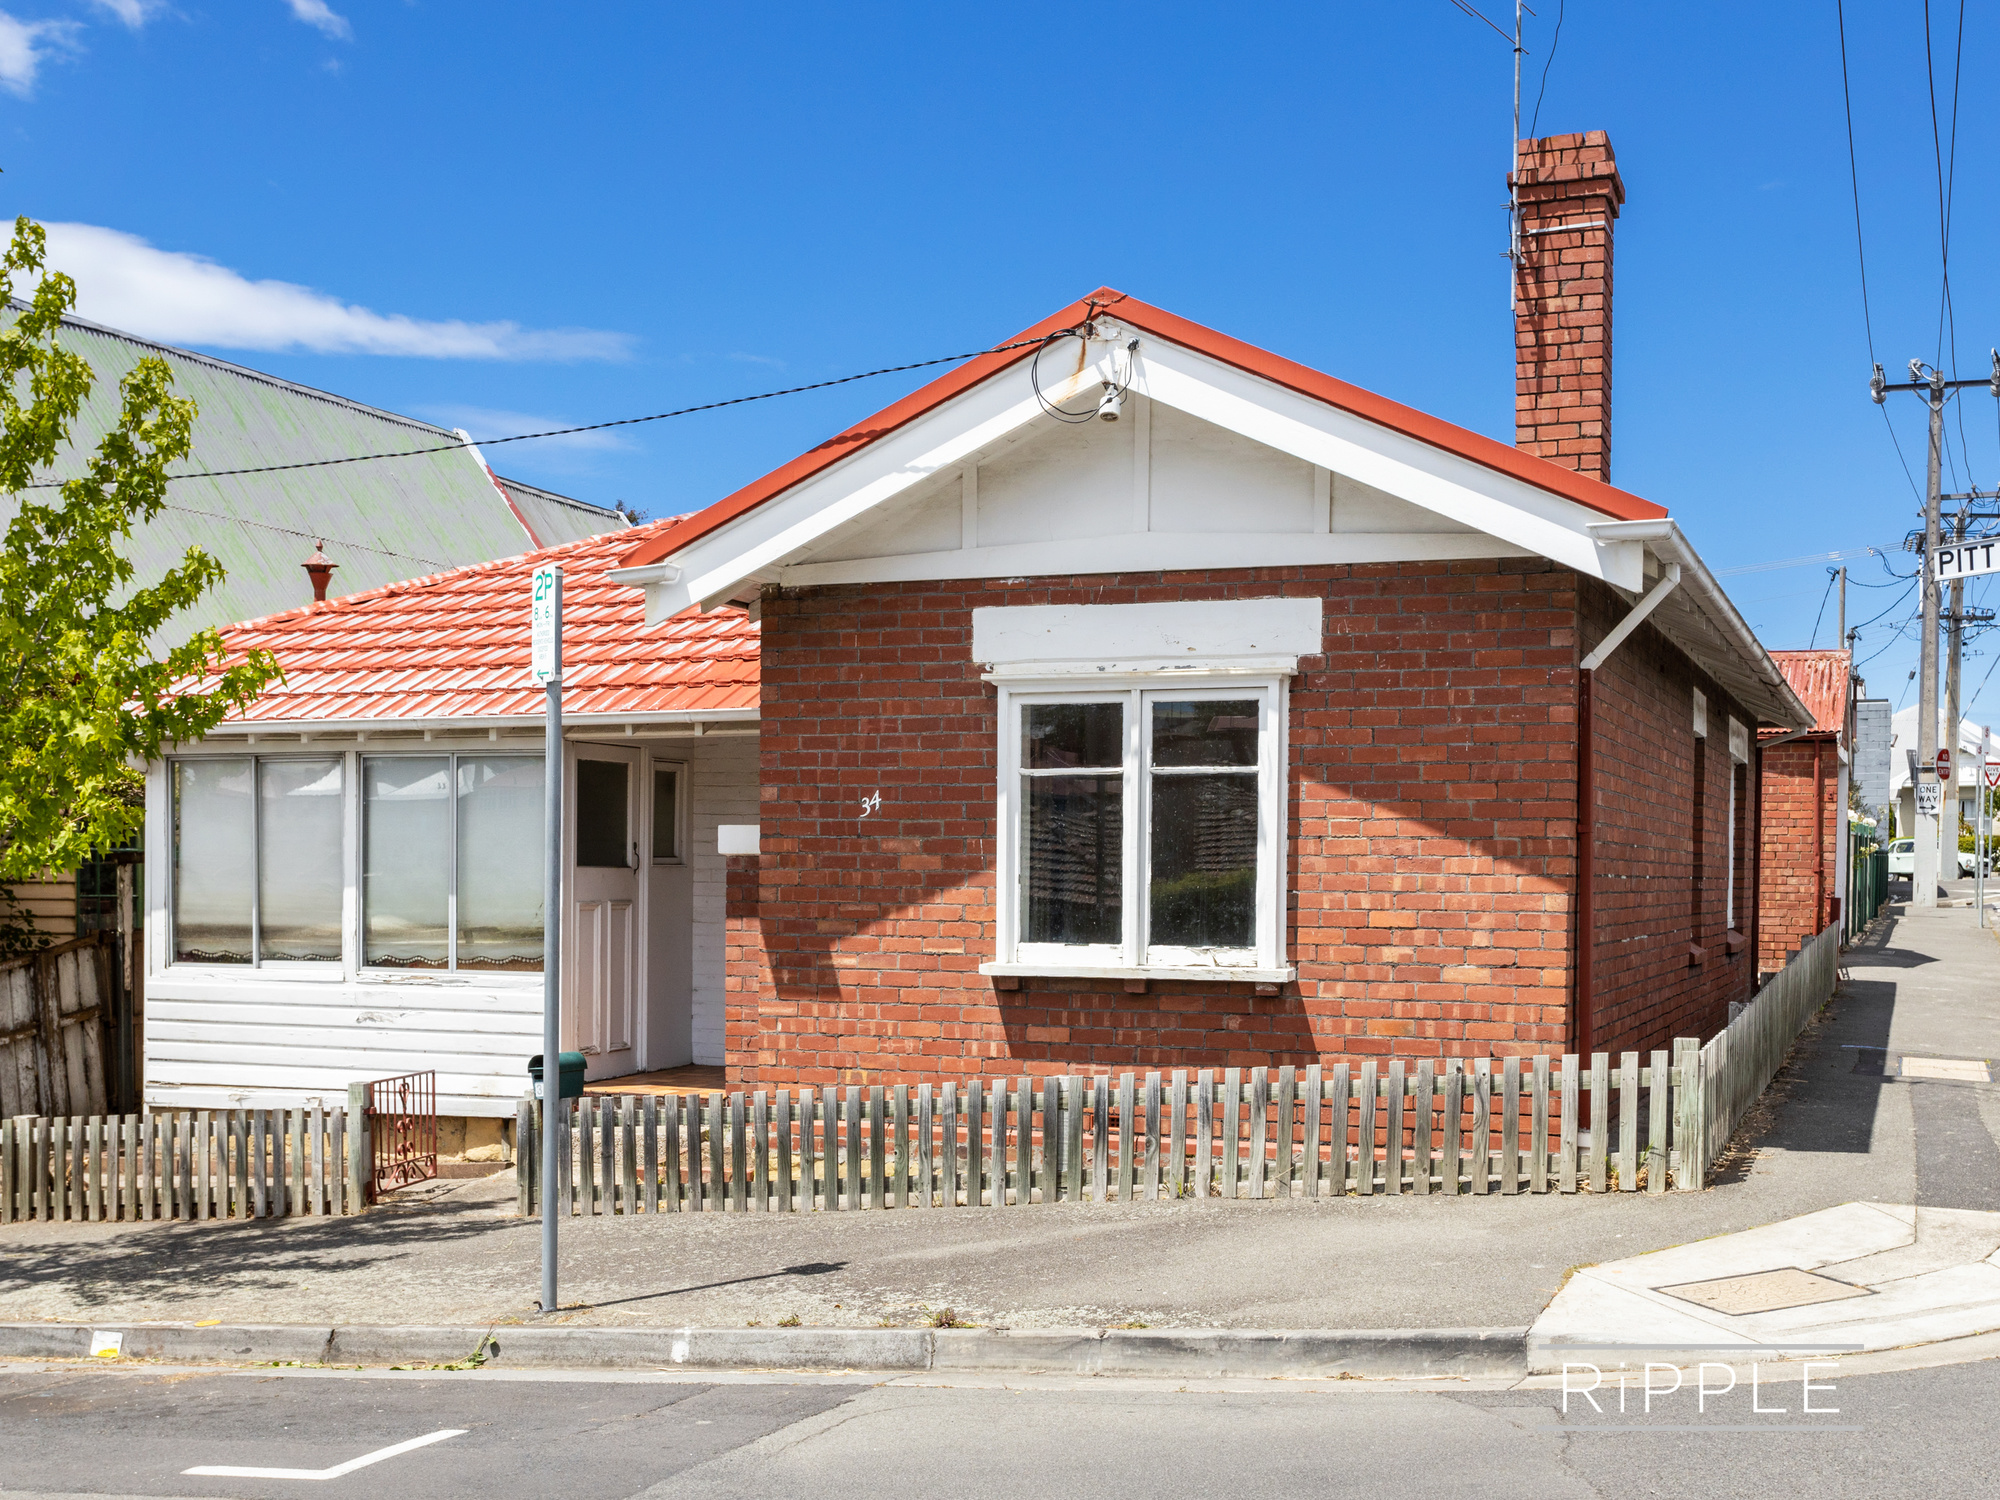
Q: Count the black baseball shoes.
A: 0